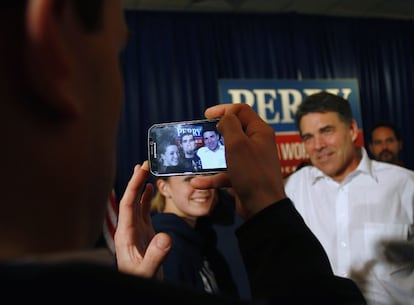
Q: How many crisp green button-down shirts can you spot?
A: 0